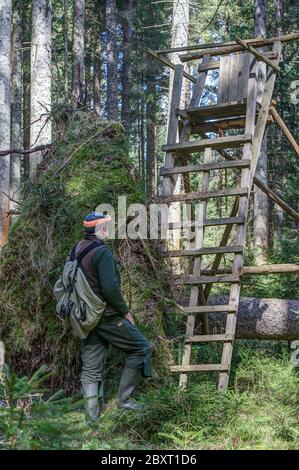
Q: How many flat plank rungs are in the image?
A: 9